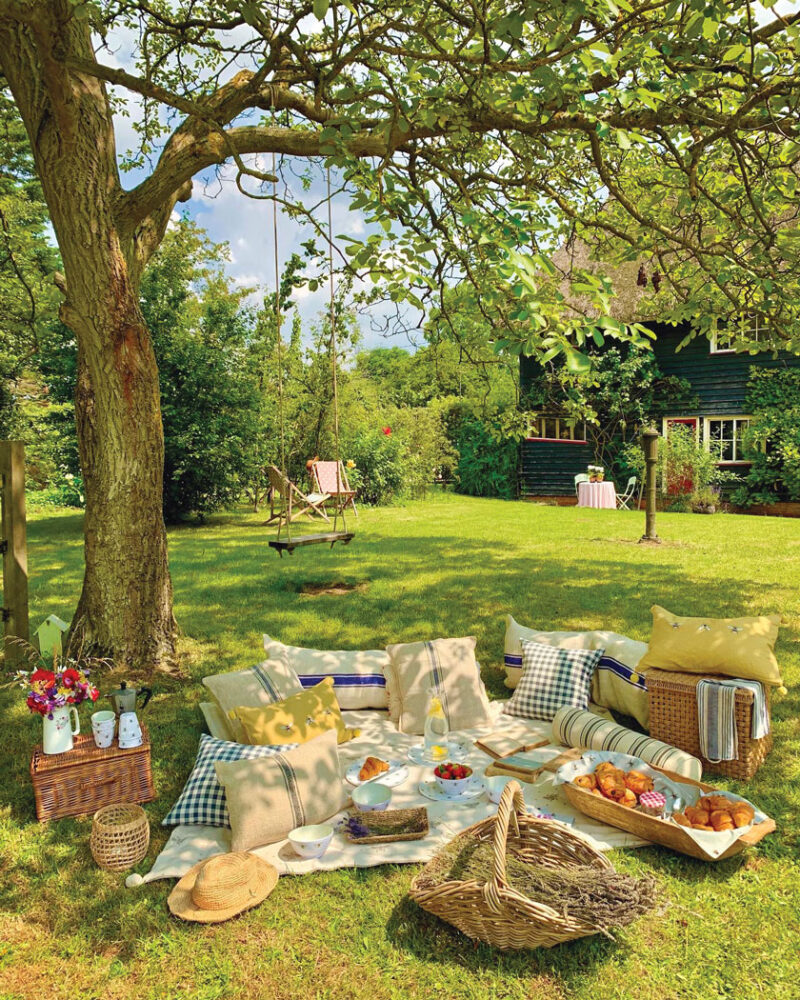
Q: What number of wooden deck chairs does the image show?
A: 2